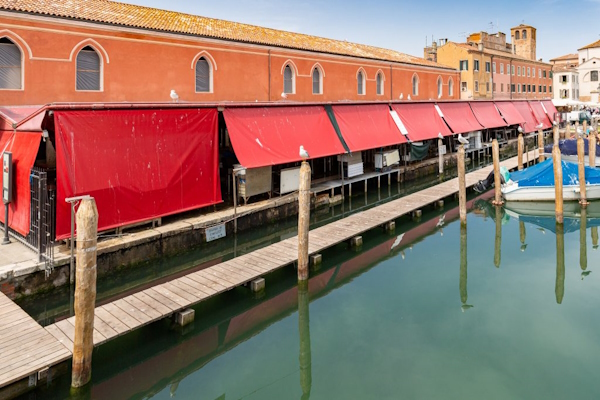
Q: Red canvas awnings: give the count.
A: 11